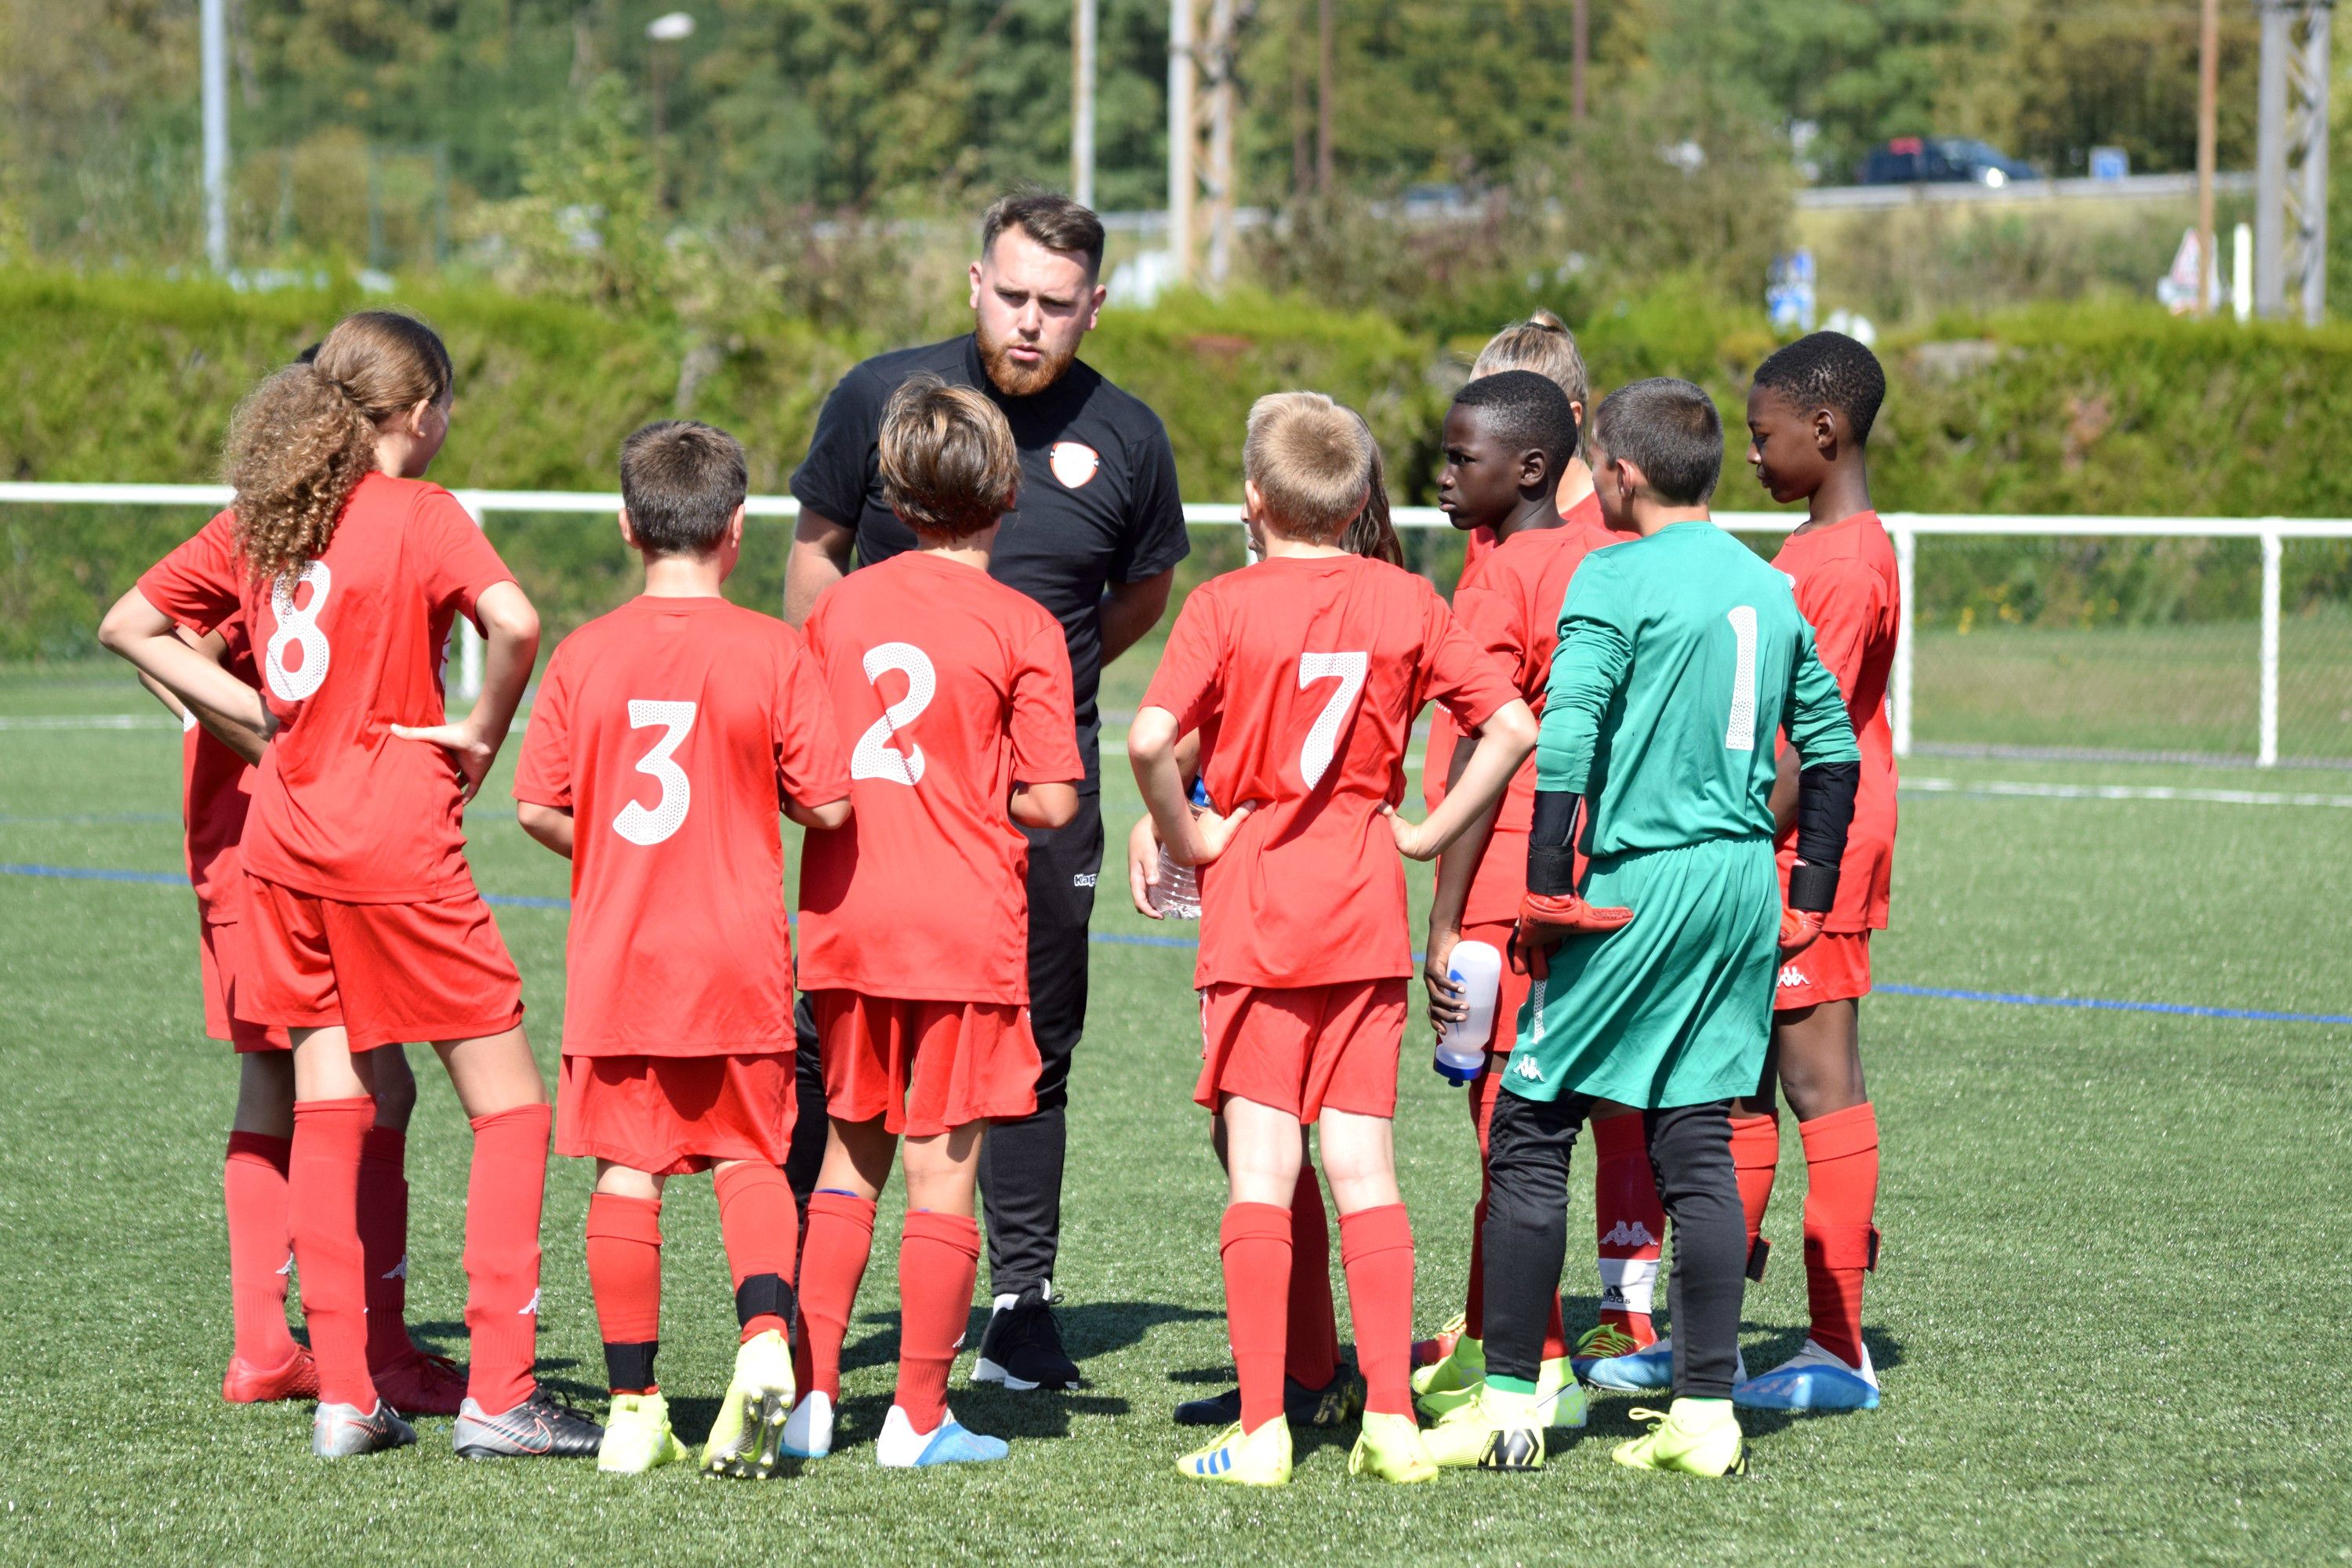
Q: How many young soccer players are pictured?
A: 10